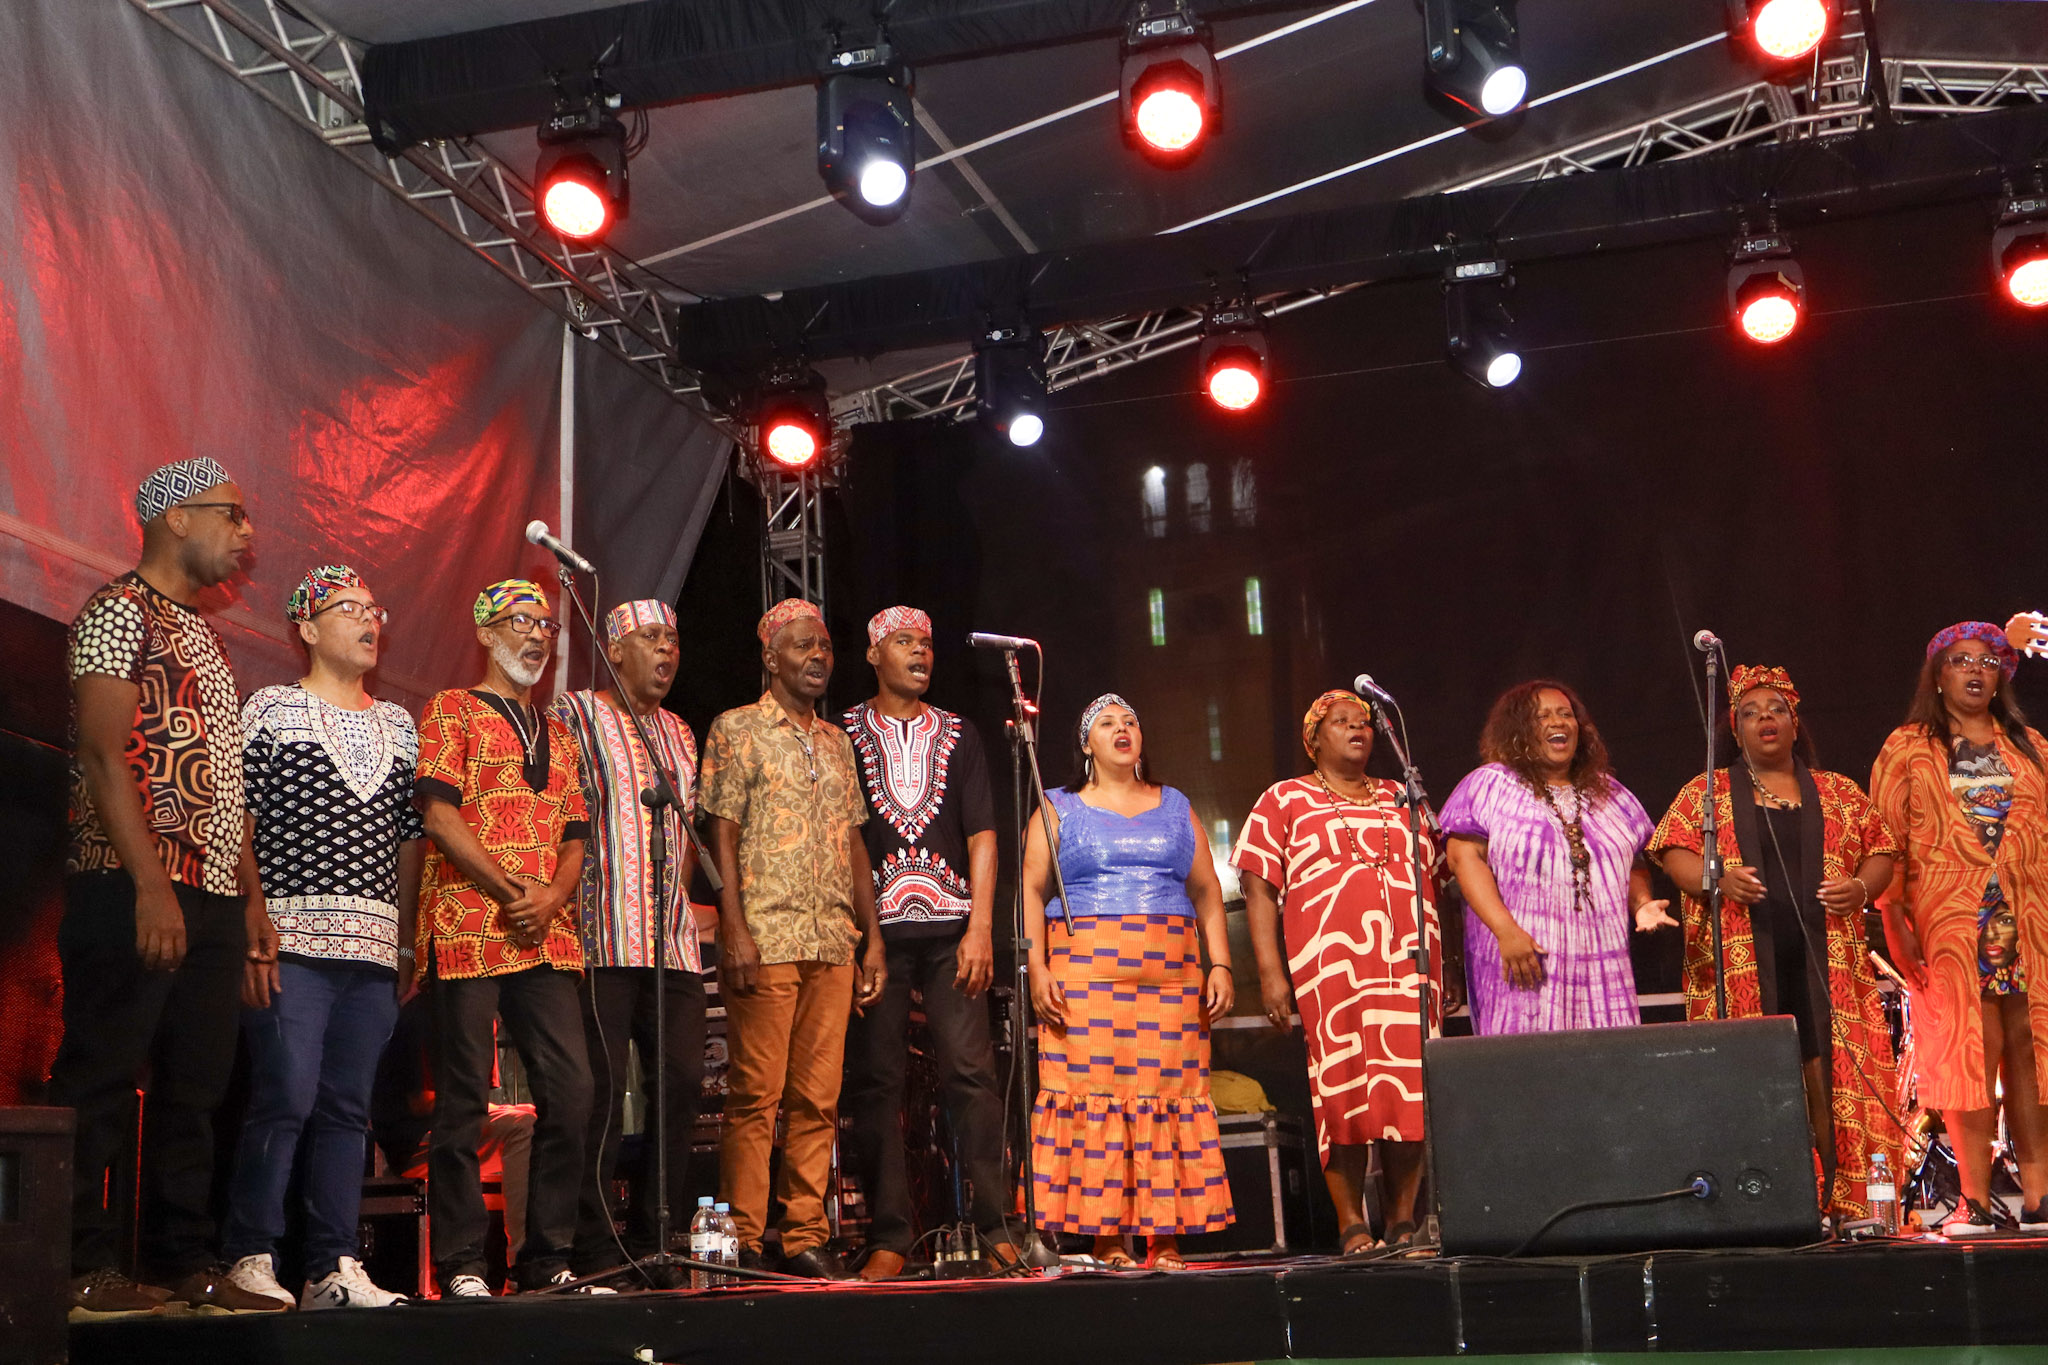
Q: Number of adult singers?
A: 11